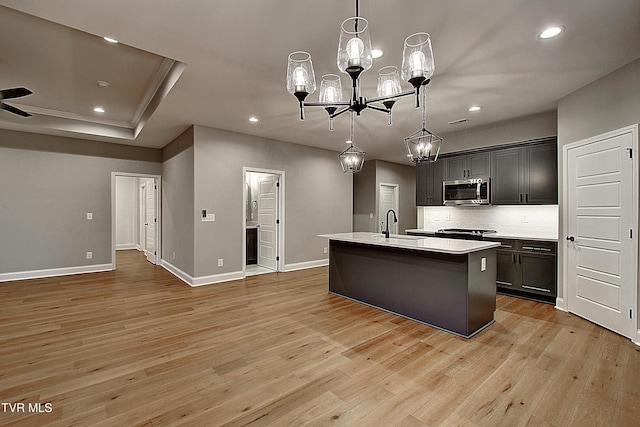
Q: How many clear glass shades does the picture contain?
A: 5